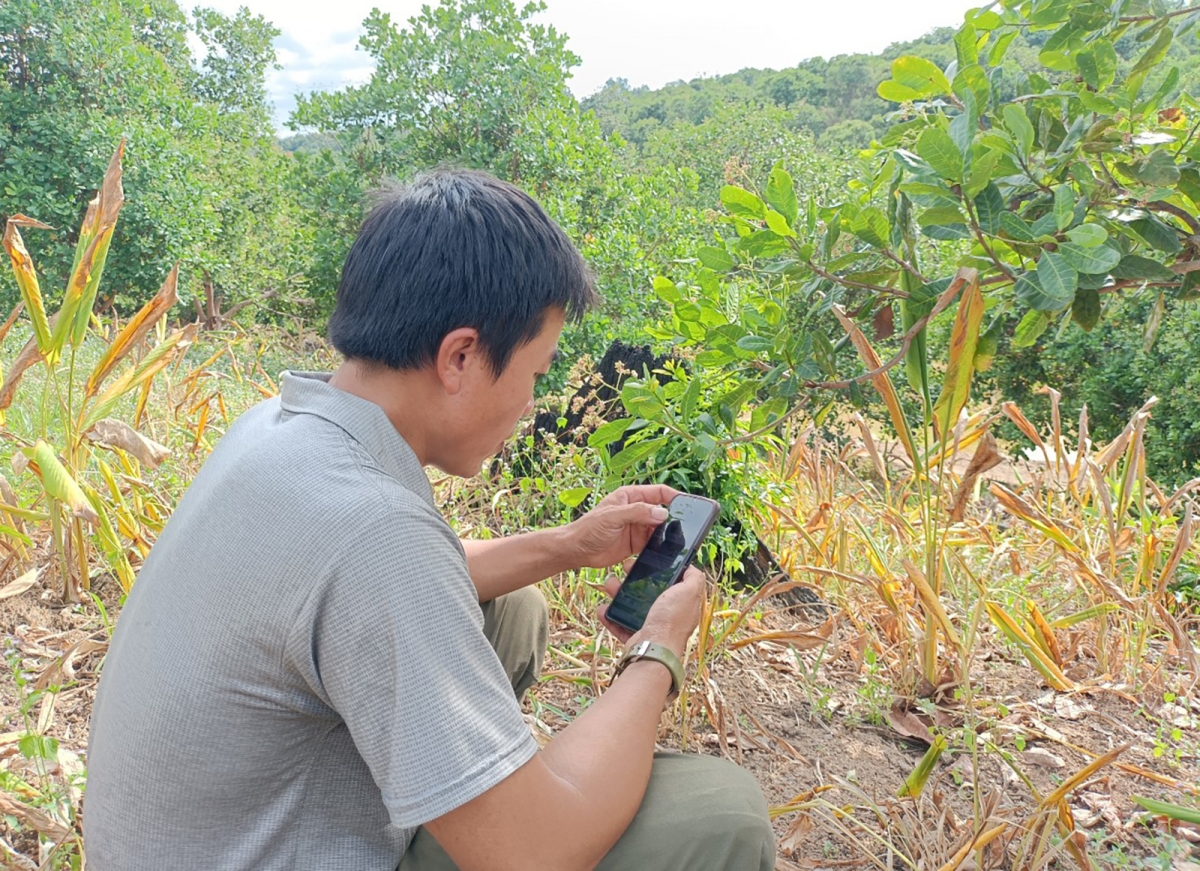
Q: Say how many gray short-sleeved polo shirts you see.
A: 1